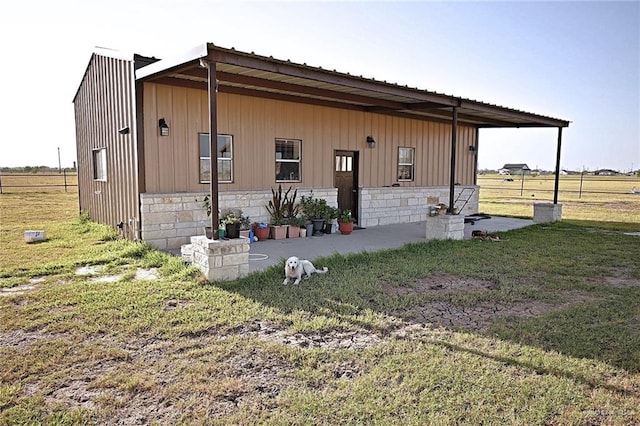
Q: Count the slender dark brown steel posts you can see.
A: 3